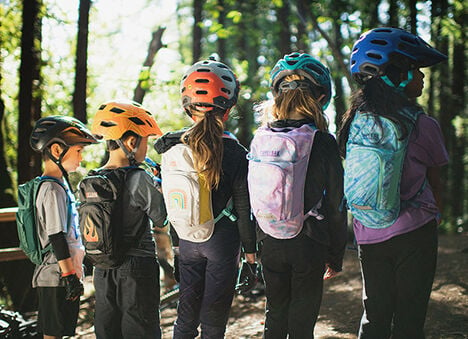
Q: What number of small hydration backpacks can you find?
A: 5